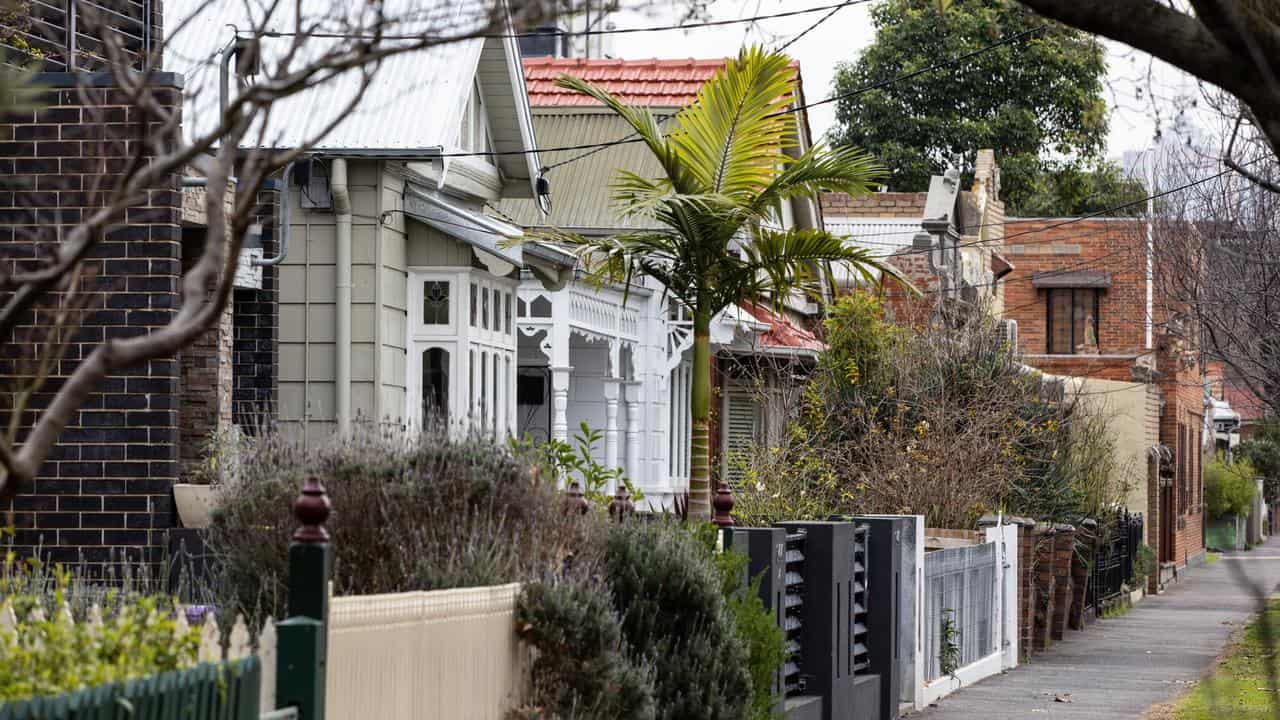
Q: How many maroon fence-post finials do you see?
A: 4